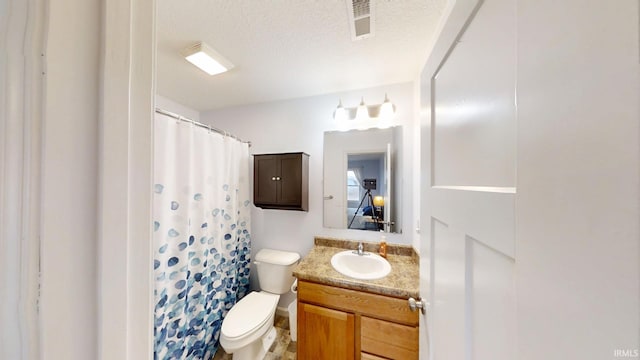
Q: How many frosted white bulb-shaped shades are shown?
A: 3